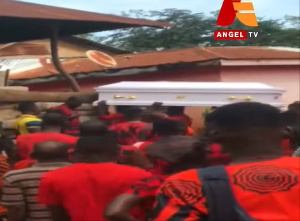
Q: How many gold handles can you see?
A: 2